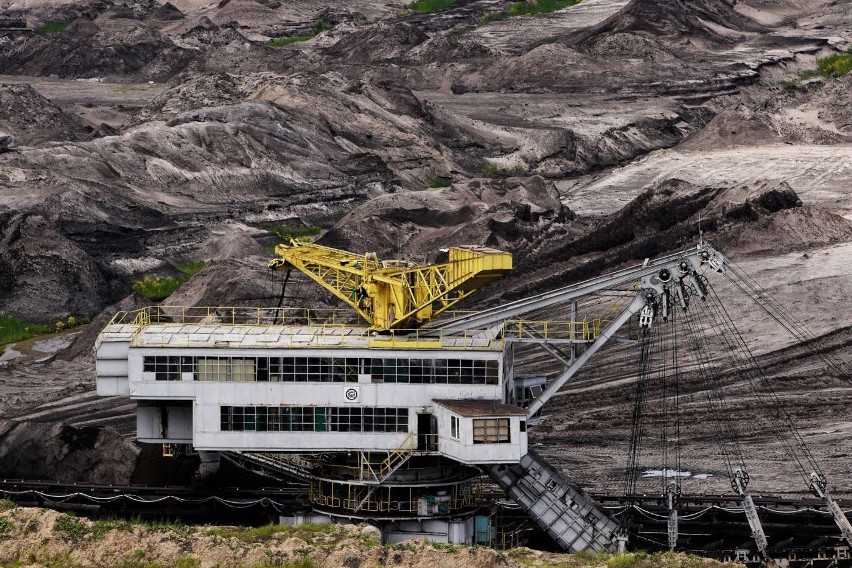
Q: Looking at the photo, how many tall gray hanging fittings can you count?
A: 3